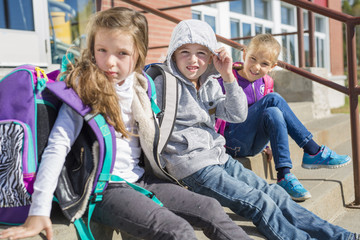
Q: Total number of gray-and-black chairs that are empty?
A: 0